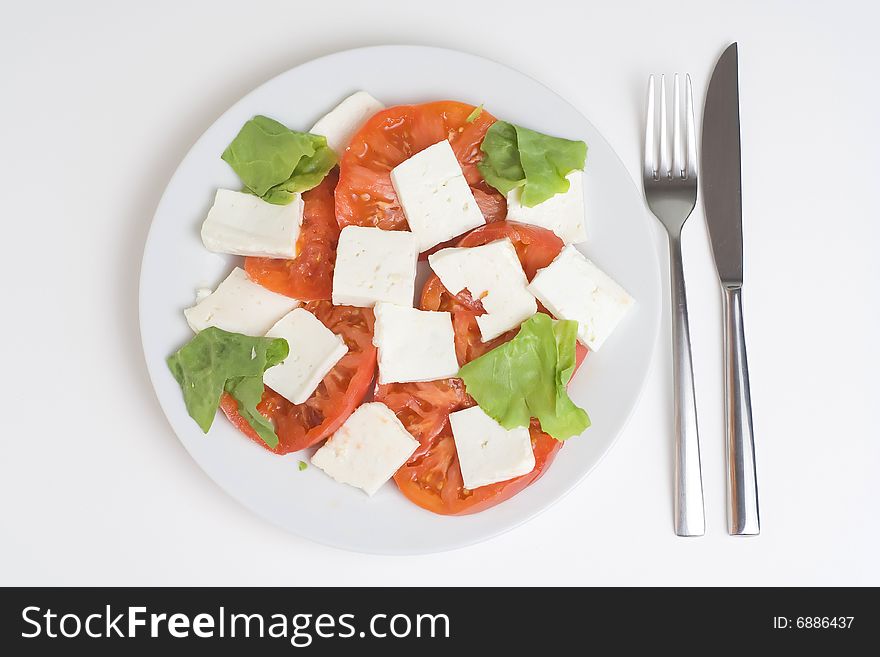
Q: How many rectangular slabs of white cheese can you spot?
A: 12